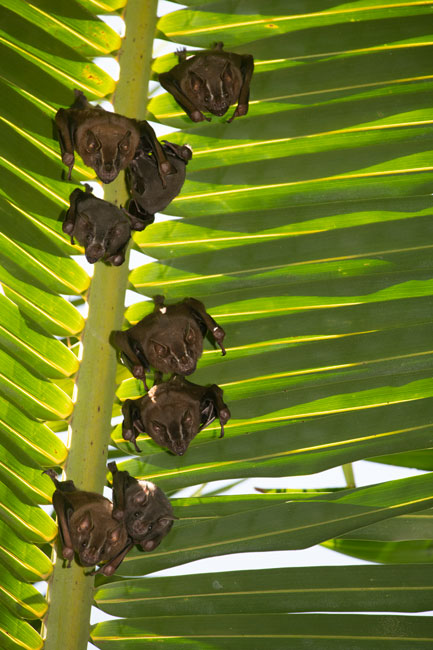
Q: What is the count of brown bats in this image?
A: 8